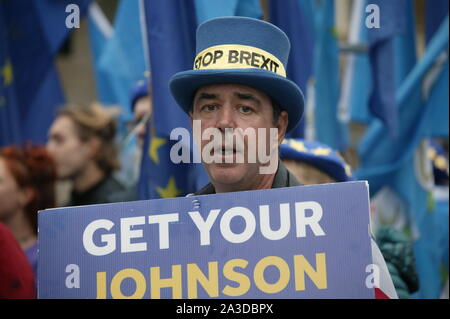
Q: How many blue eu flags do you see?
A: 2